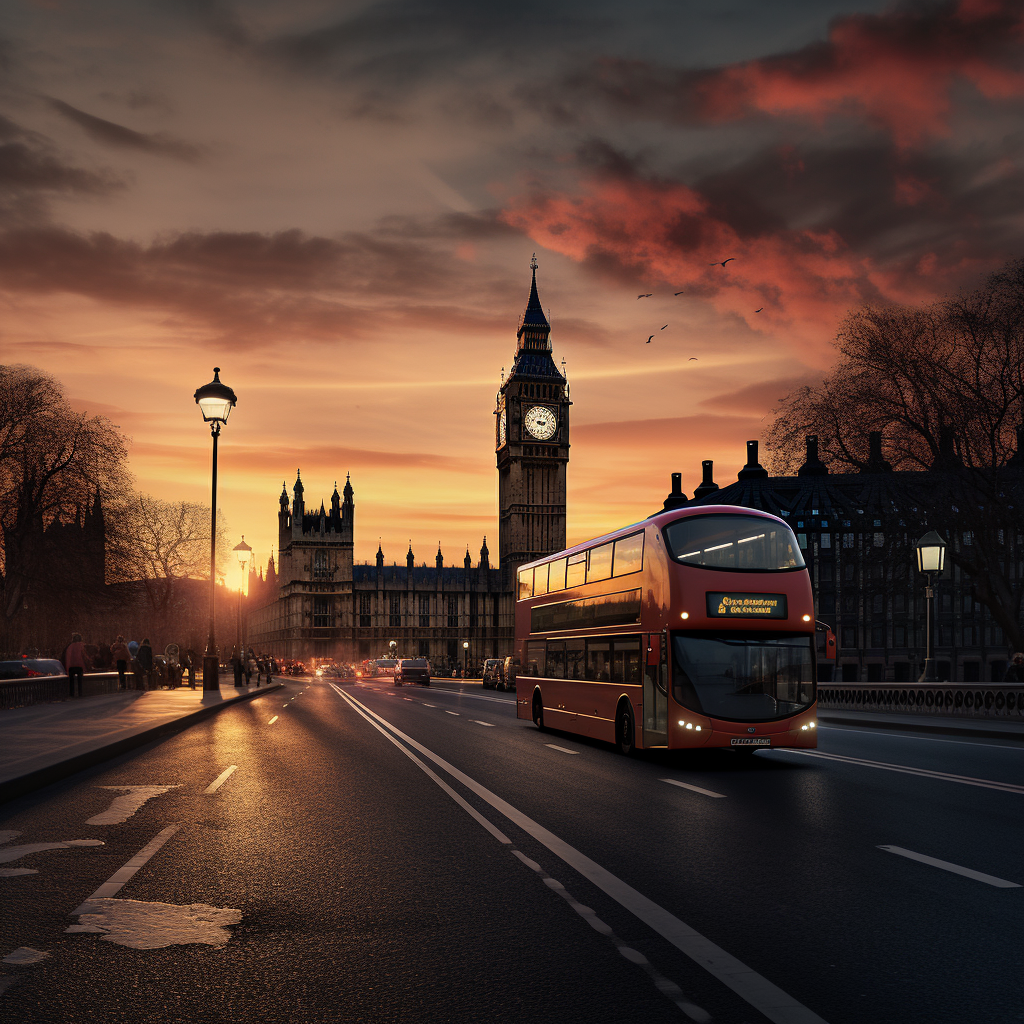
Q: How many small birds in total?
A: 7